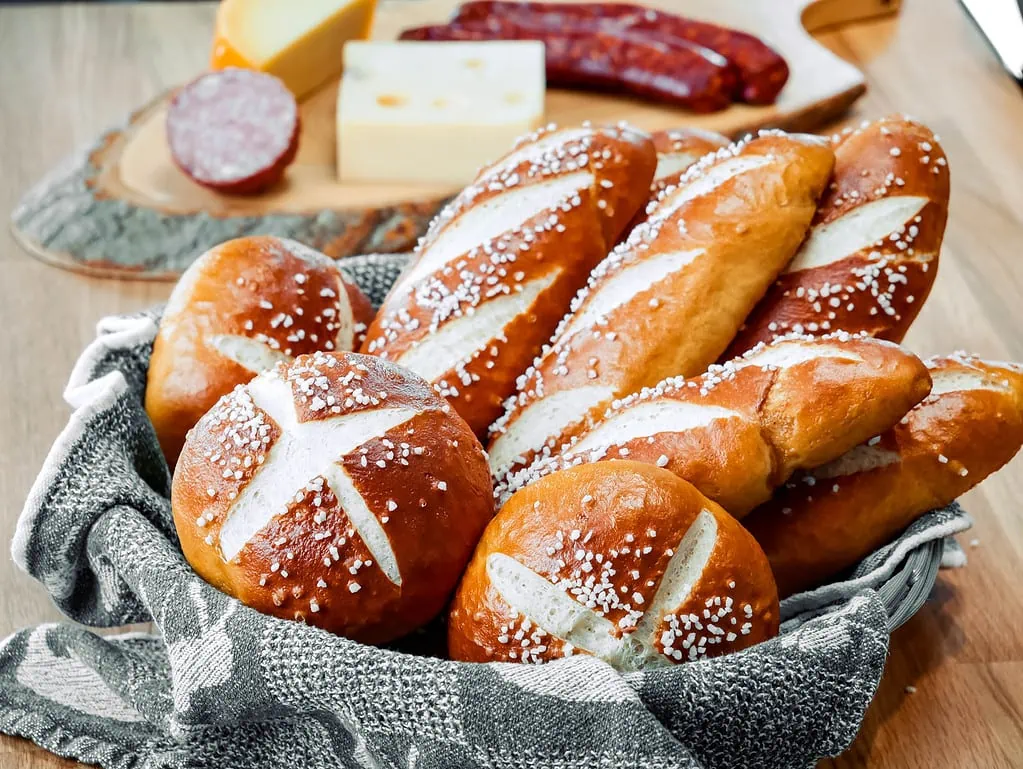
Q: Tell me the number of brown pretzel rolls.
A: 9